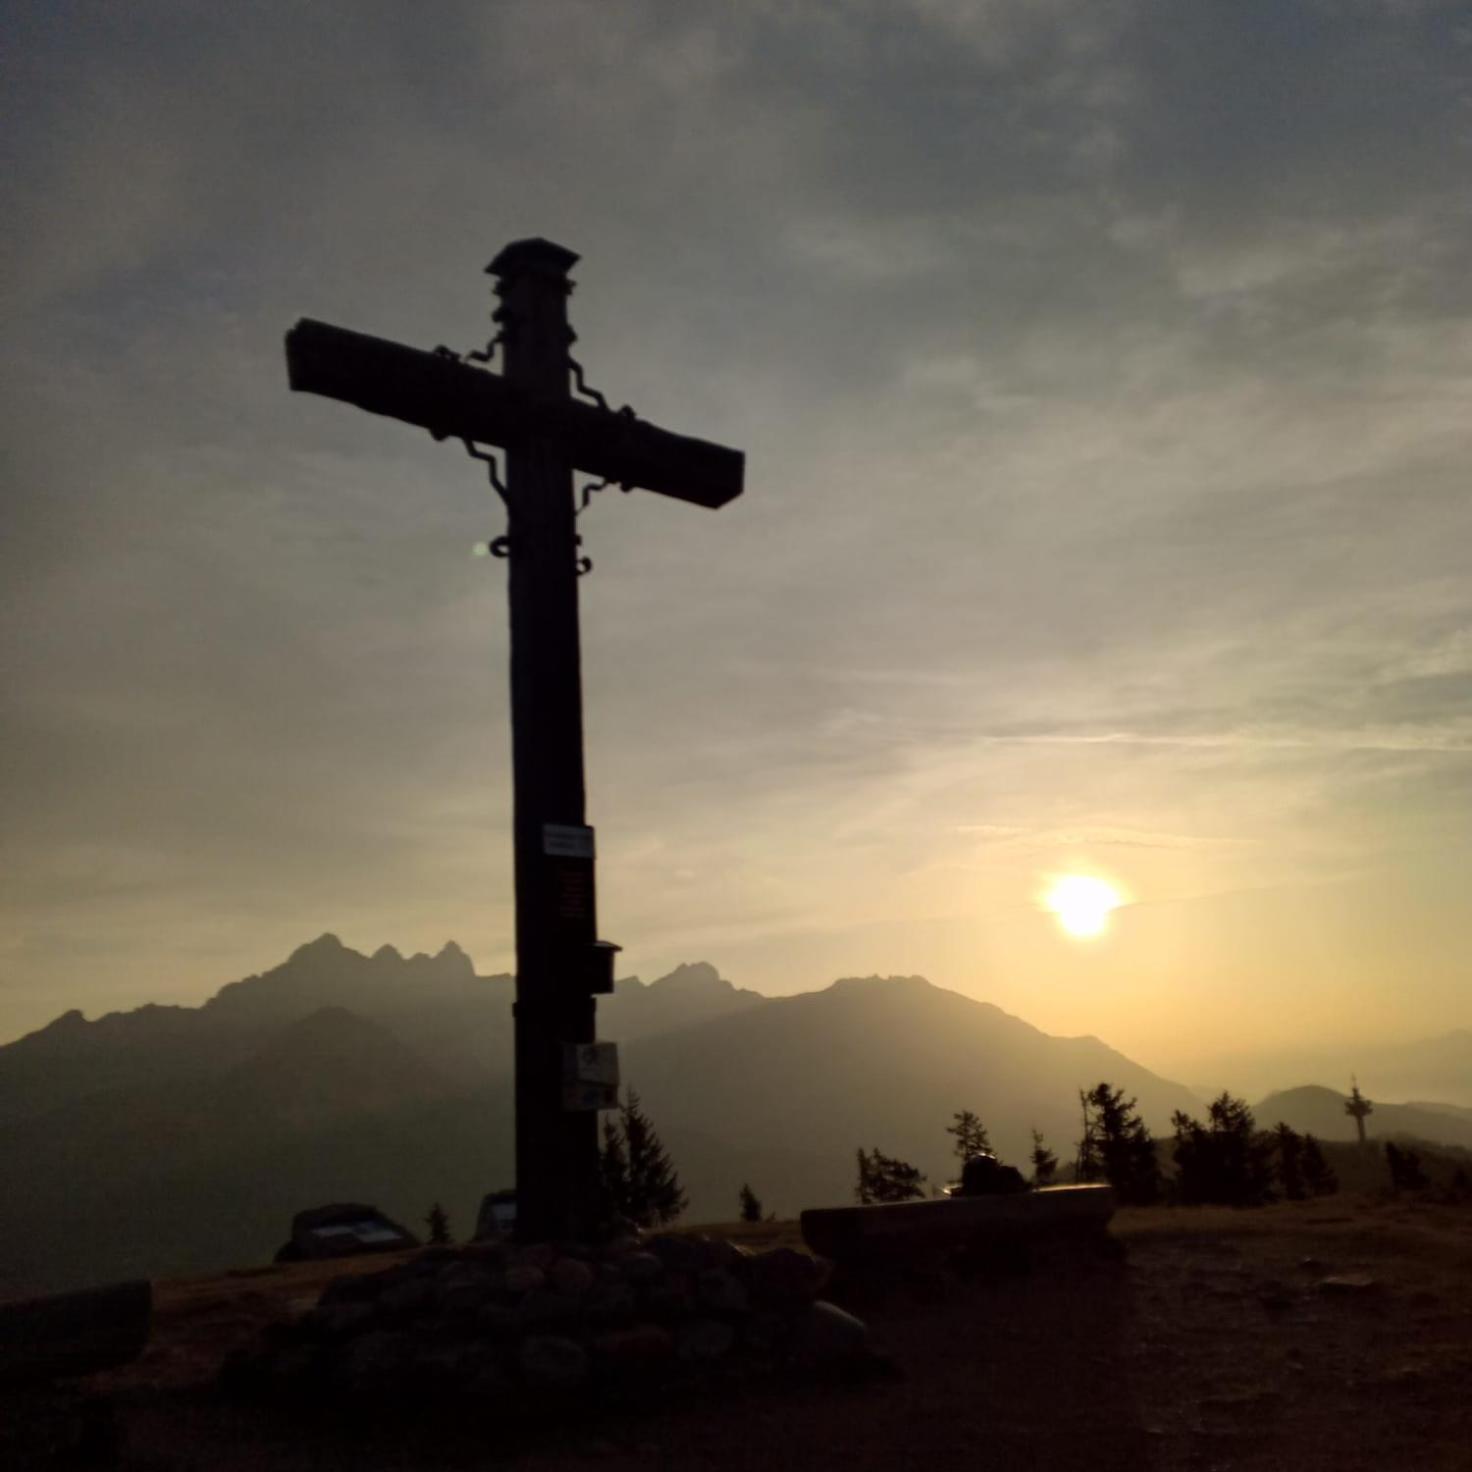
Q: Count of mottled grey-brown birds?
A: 0